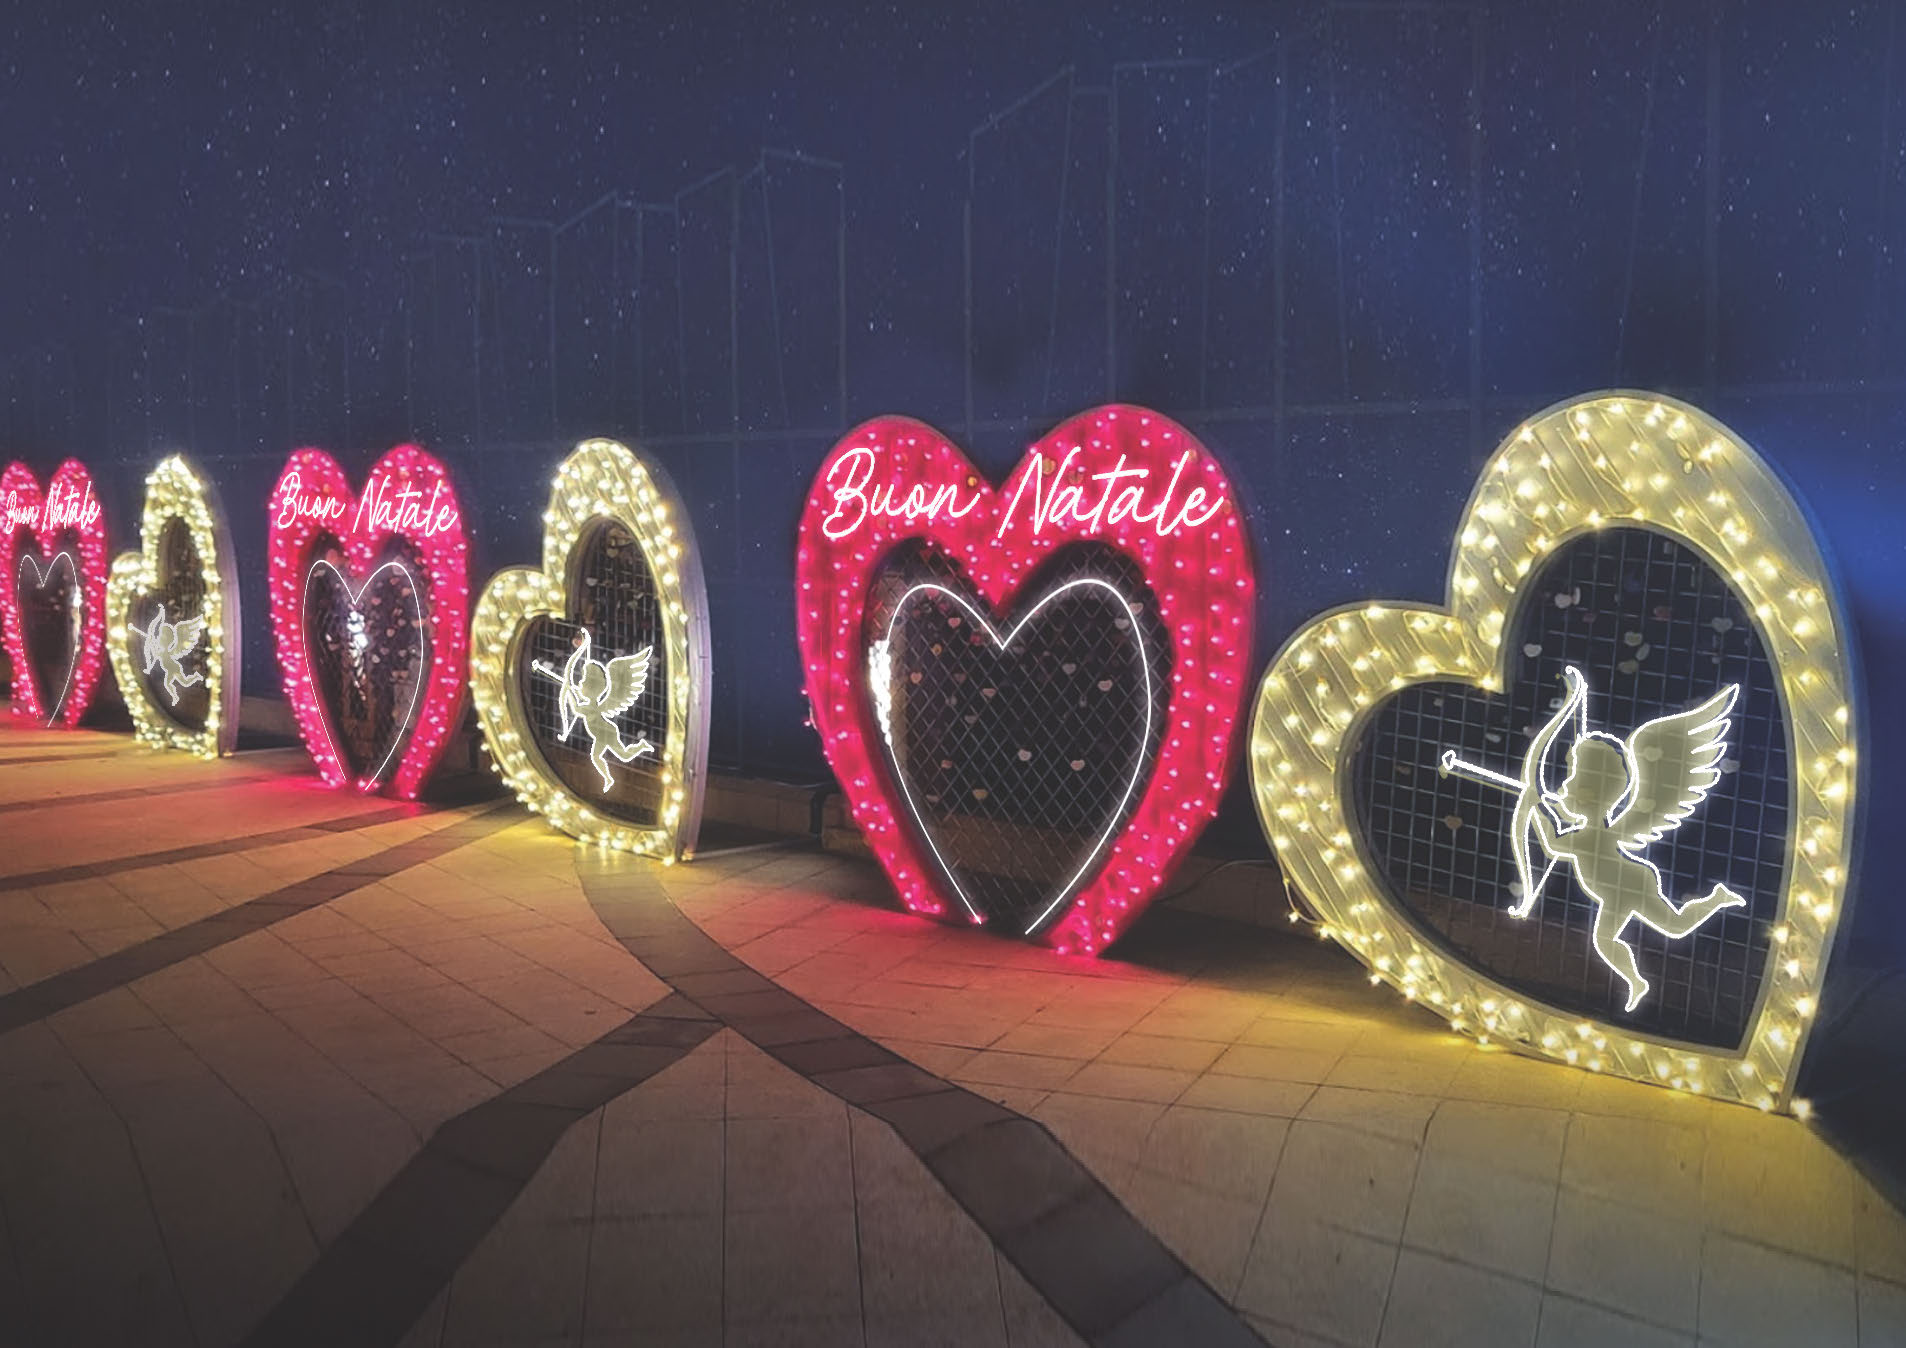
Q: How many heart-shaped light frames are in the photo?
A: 6